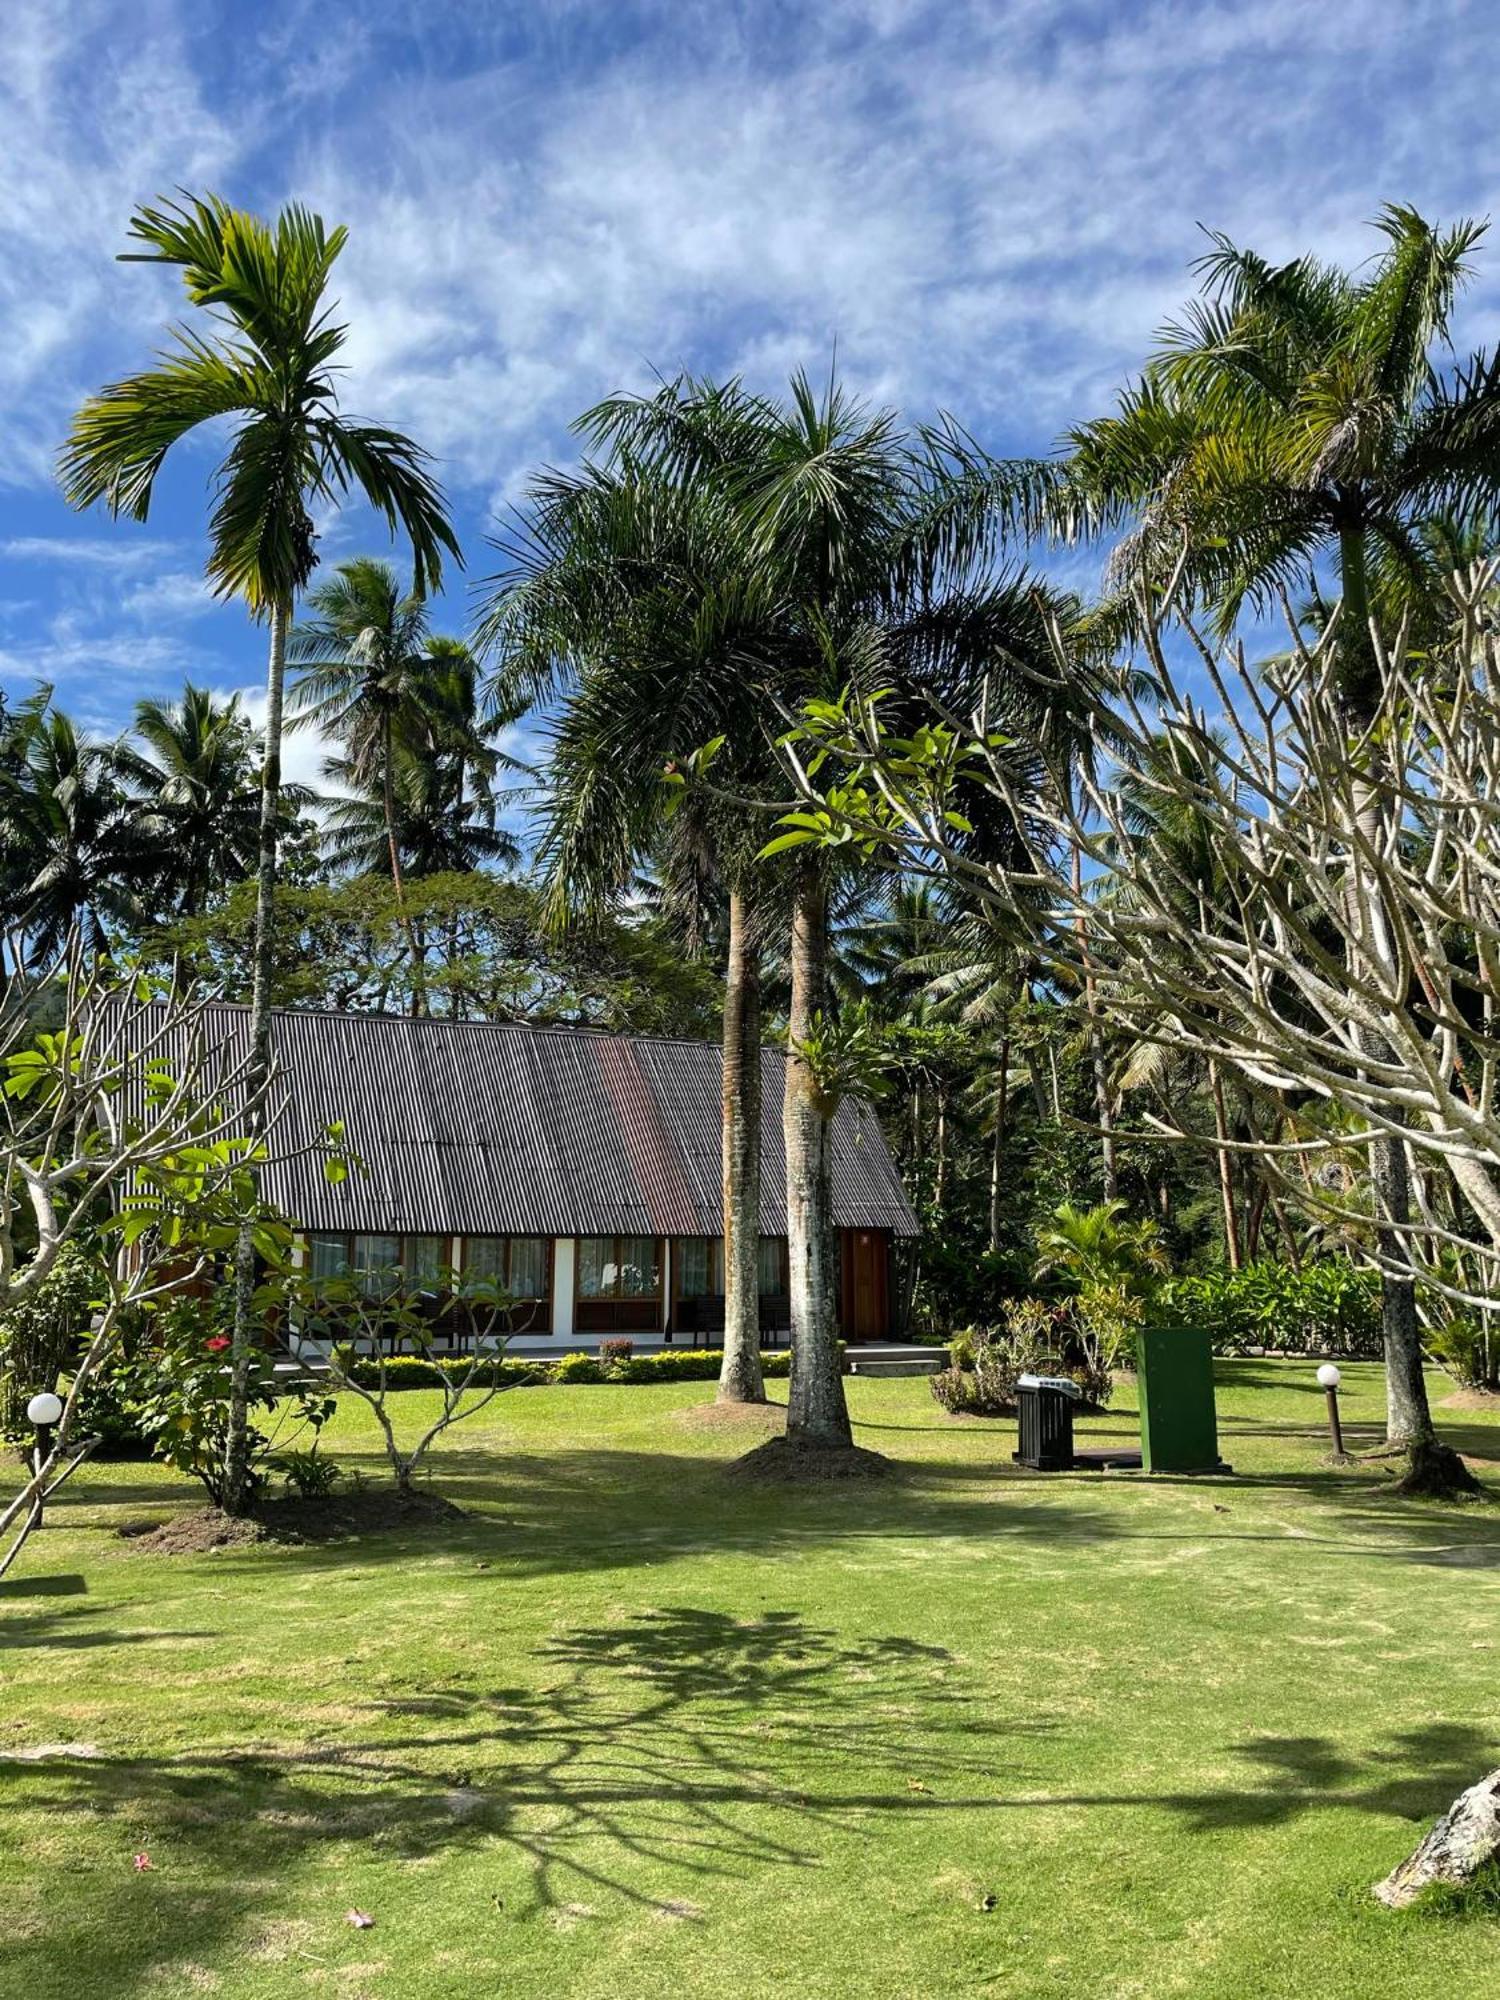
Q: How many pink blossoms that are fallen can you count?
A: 2